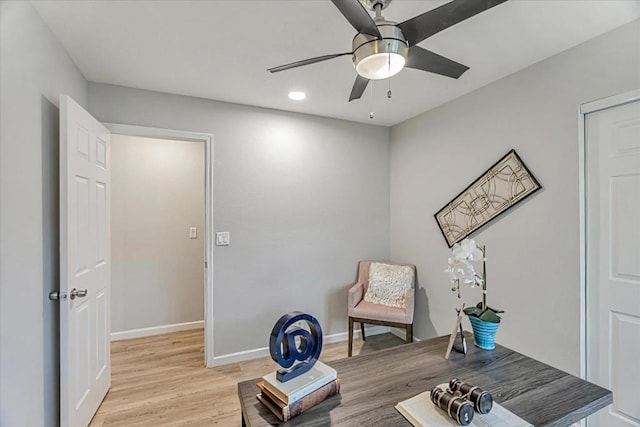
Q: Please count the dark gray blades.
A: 5